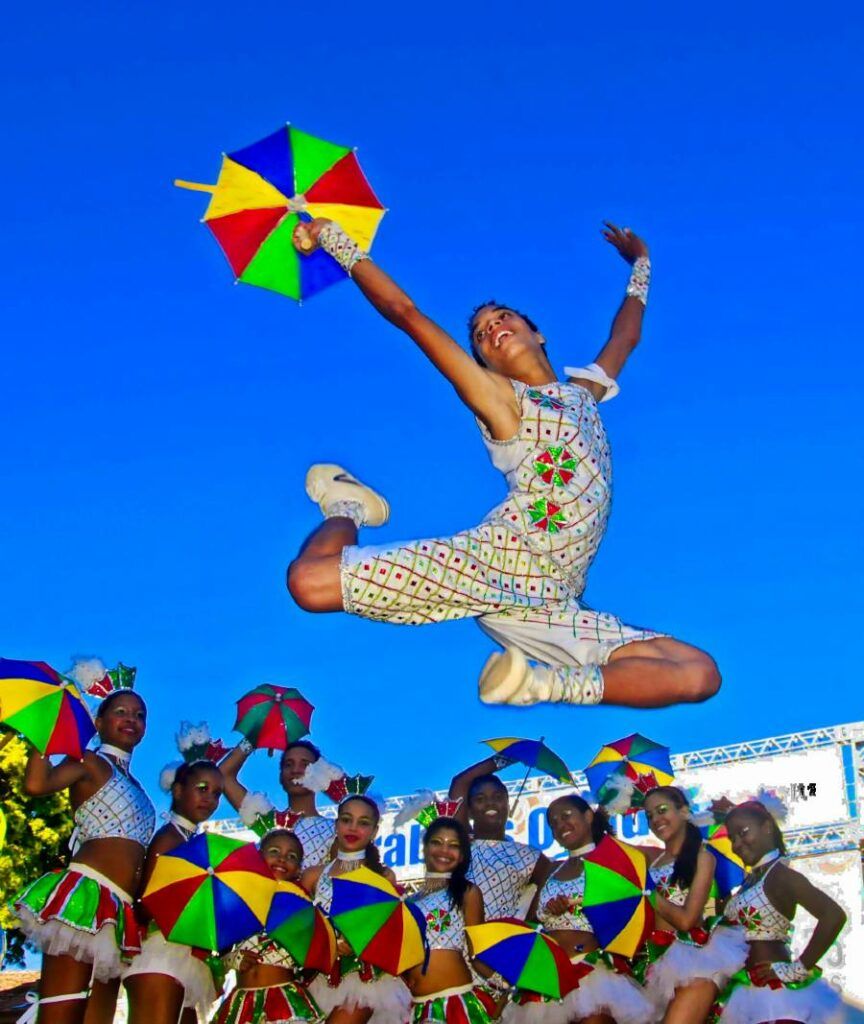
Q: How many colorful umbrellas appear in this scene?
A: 11